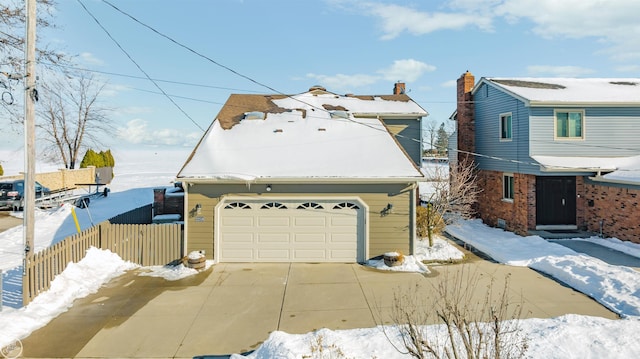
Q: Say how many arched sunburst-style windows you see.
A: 4